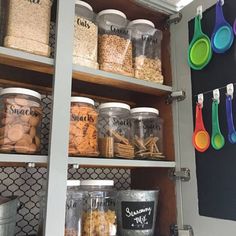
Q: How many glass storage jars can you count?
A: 10